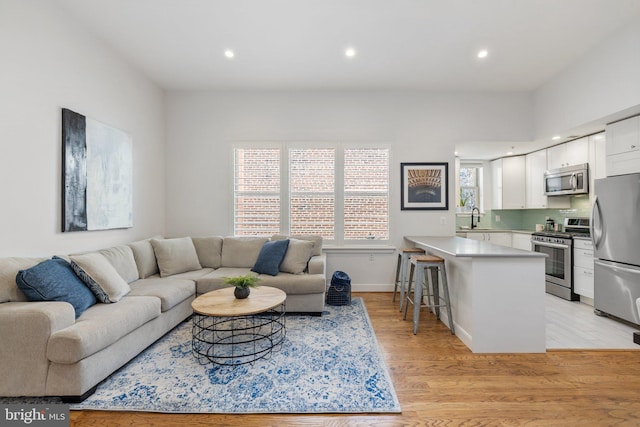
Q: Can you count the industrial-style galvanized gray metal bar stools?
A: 2